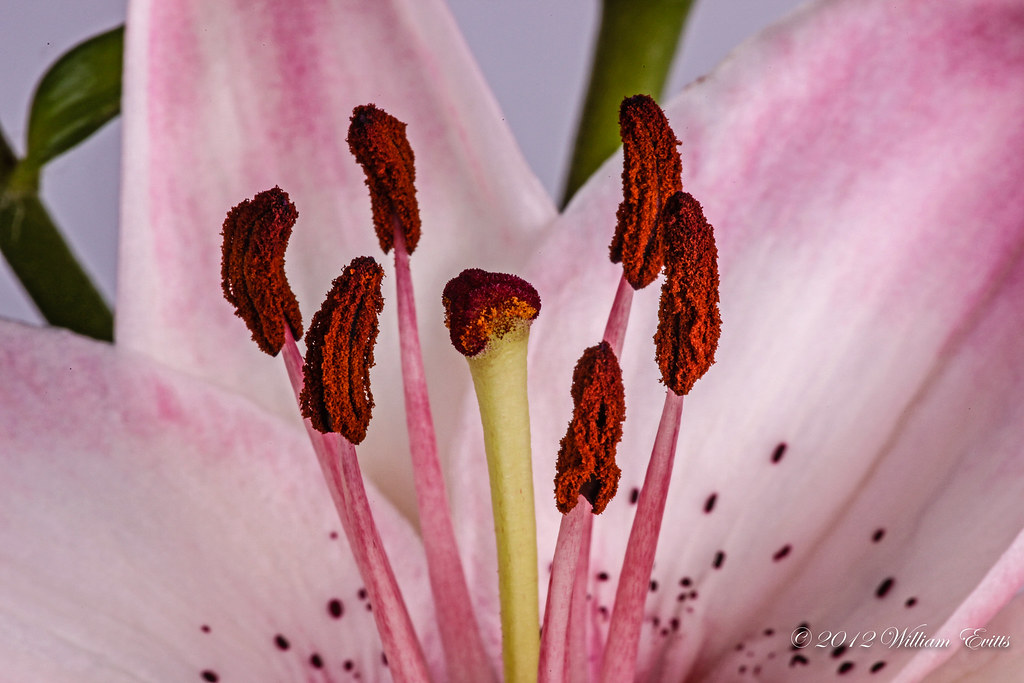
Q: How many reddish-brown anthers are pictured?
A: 6